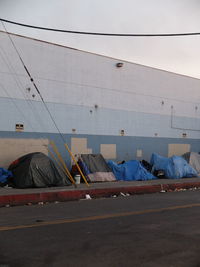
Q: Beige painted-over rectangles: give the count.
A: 5